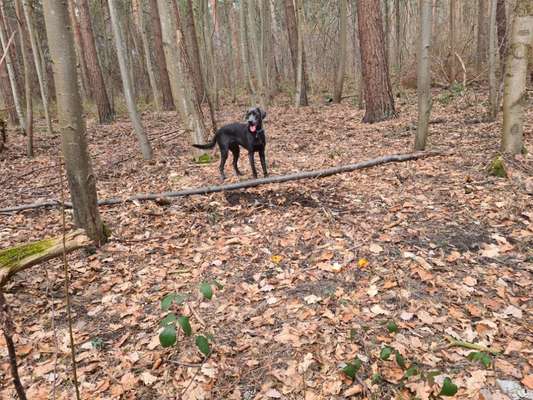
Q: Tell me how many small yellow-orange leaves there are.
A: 2